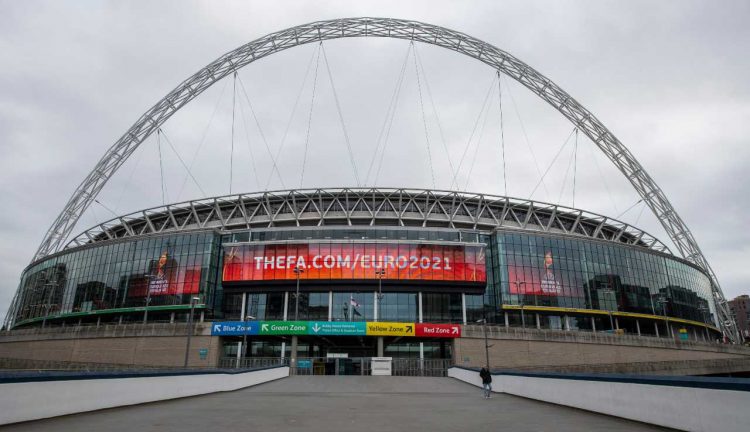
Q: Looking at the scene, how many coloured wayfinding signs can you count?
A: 5